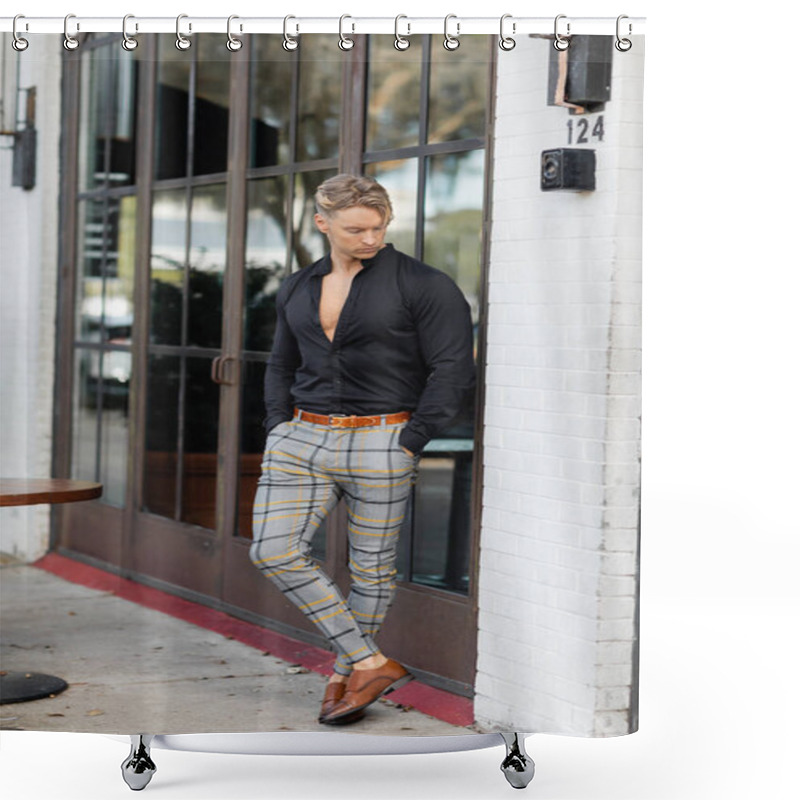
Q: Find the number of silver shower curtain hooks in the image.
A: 12